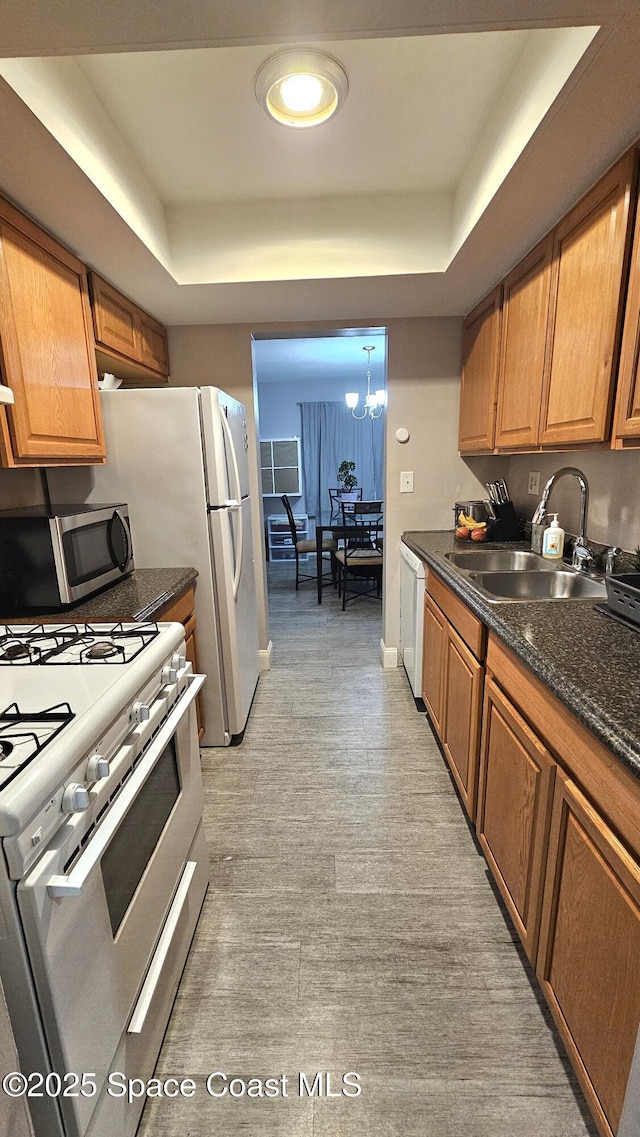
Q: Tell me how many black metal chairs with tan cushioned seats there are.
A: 3